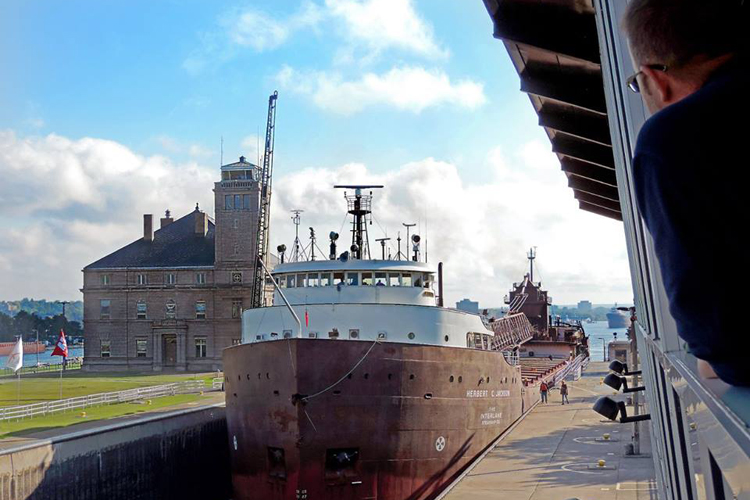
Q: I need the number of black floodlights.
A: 3